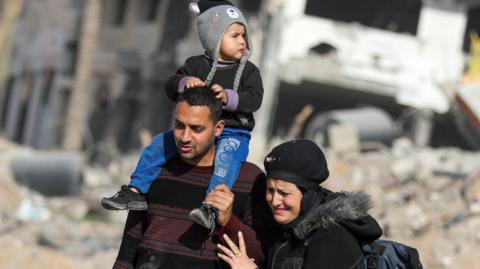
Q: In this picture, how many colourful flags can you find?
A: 0